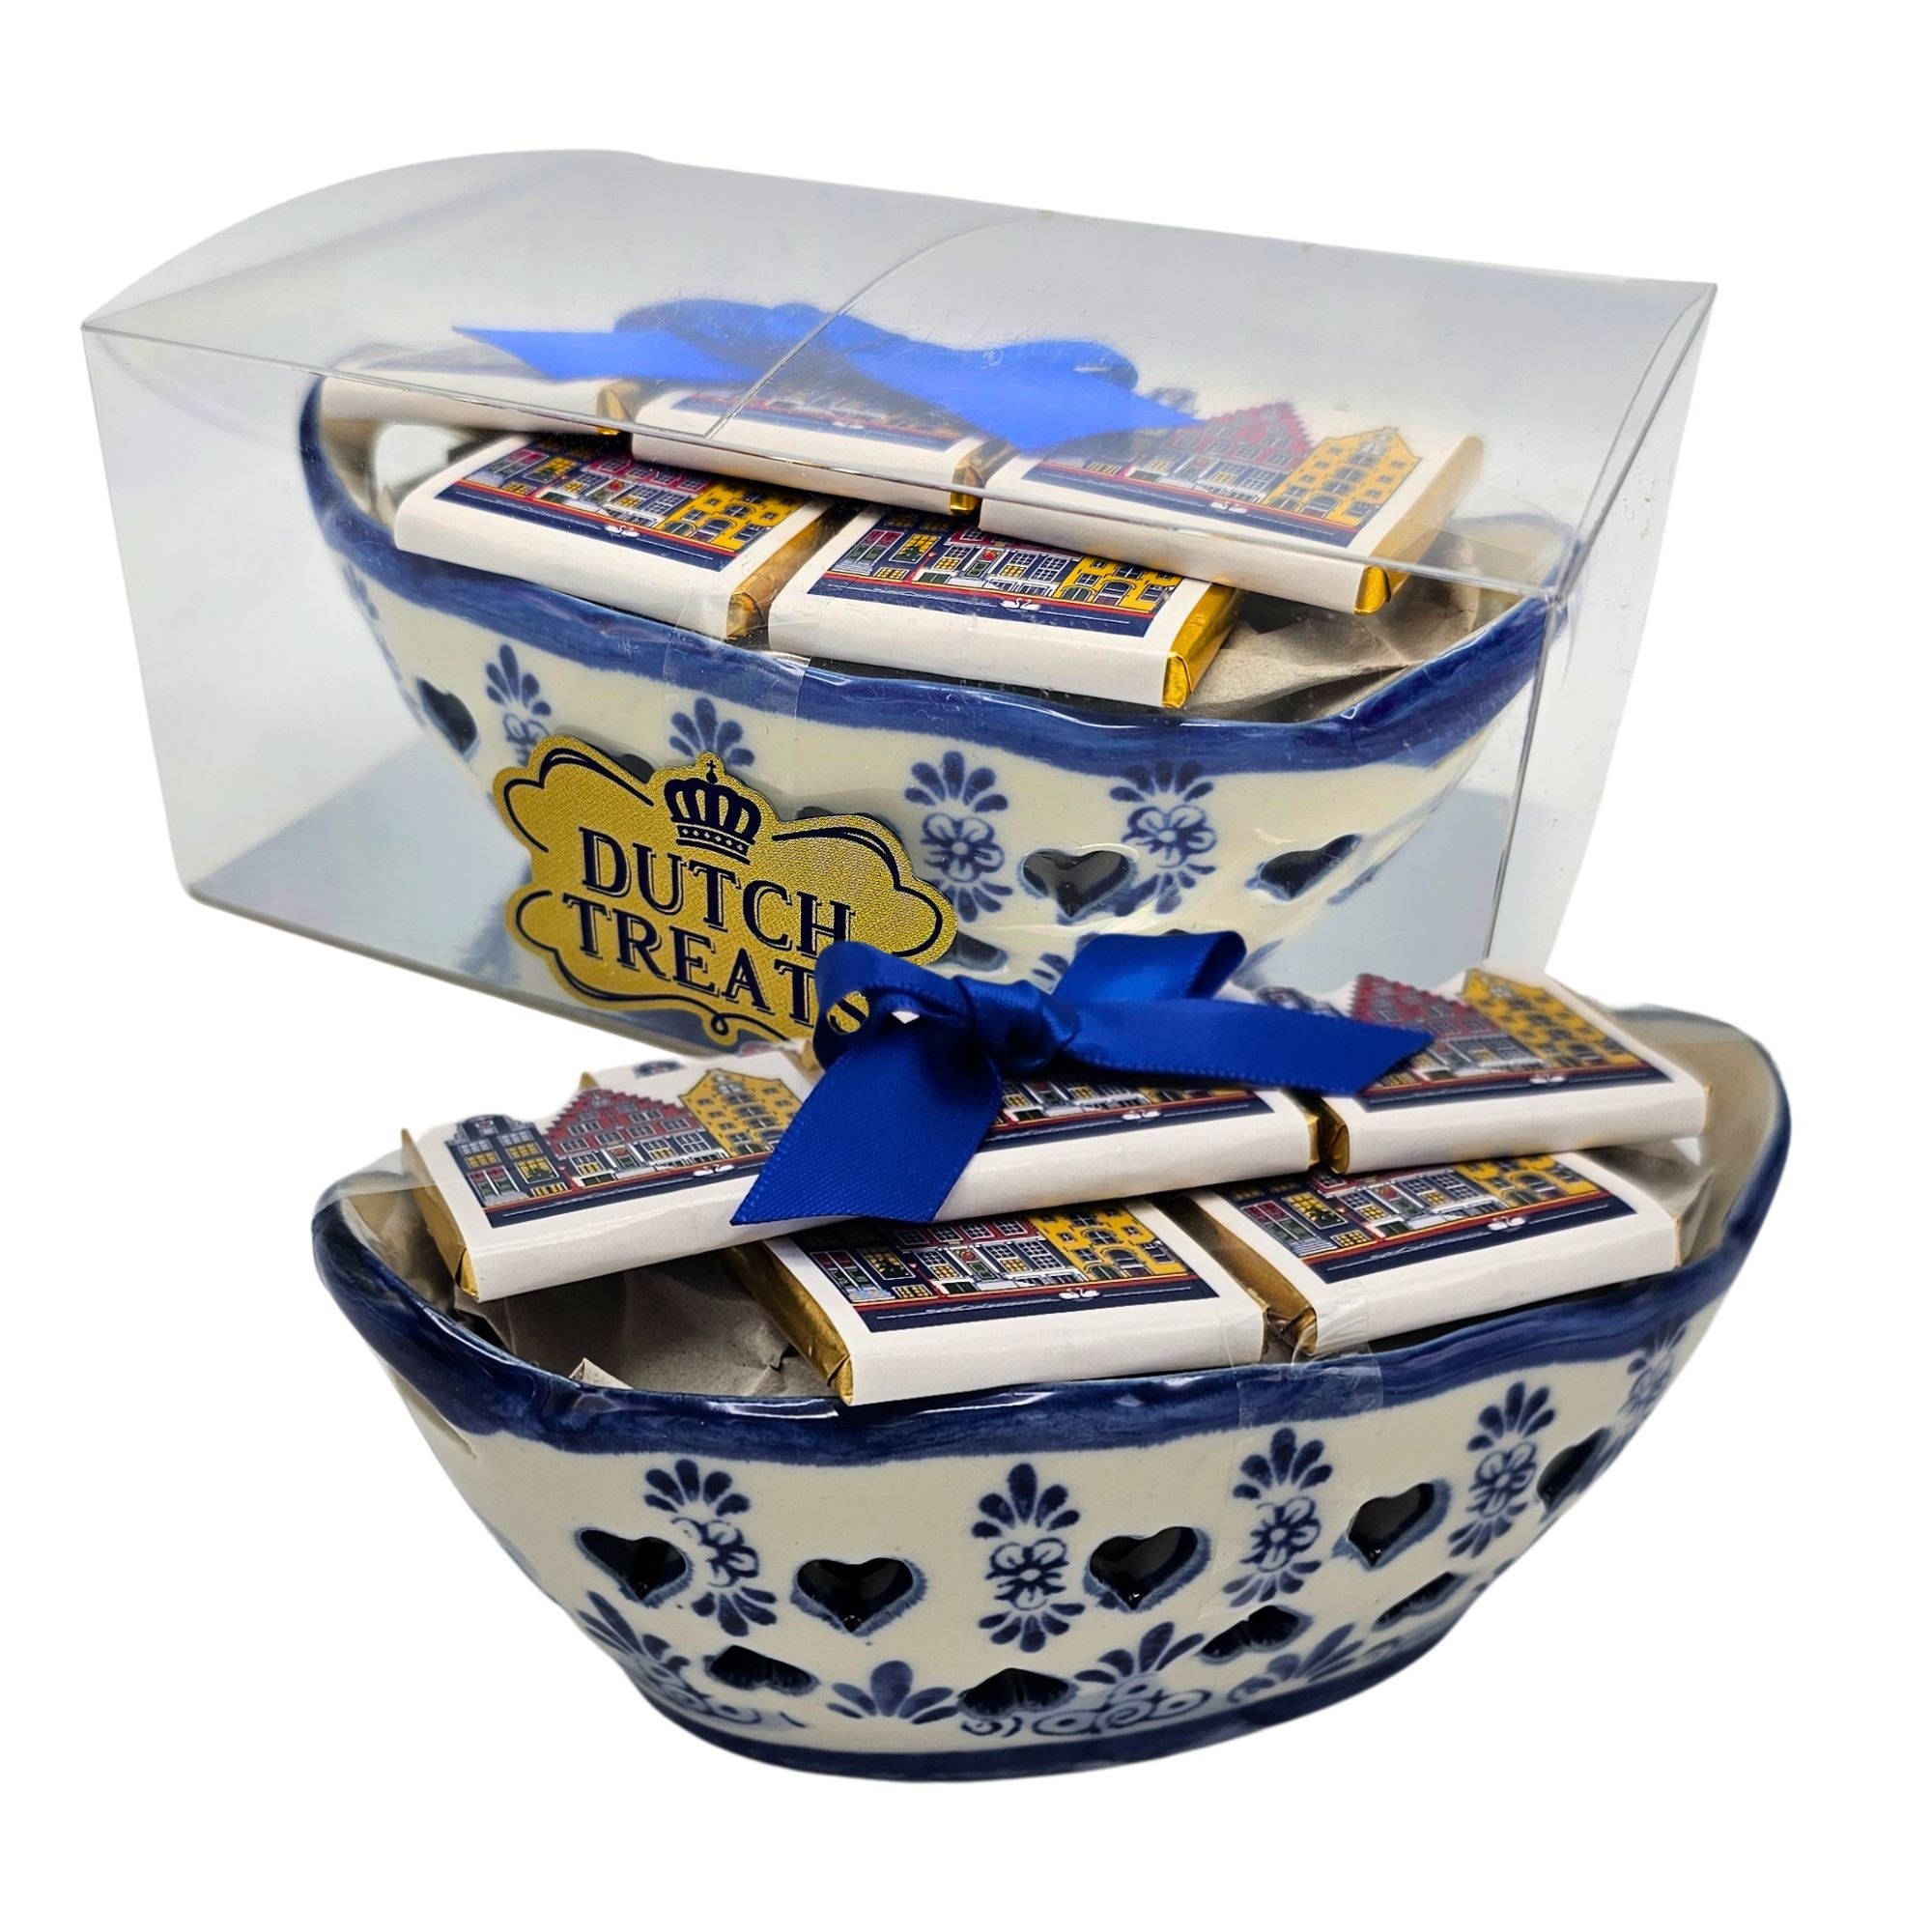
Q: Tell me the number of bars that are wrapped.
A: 10